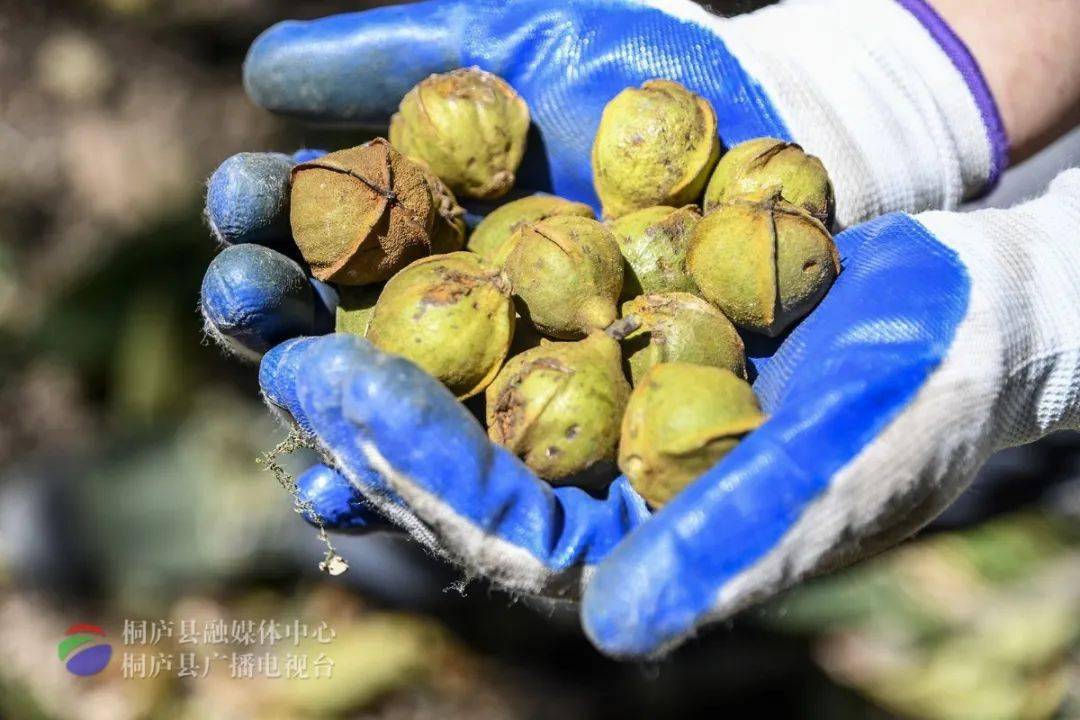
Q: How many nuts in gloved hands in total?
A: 14